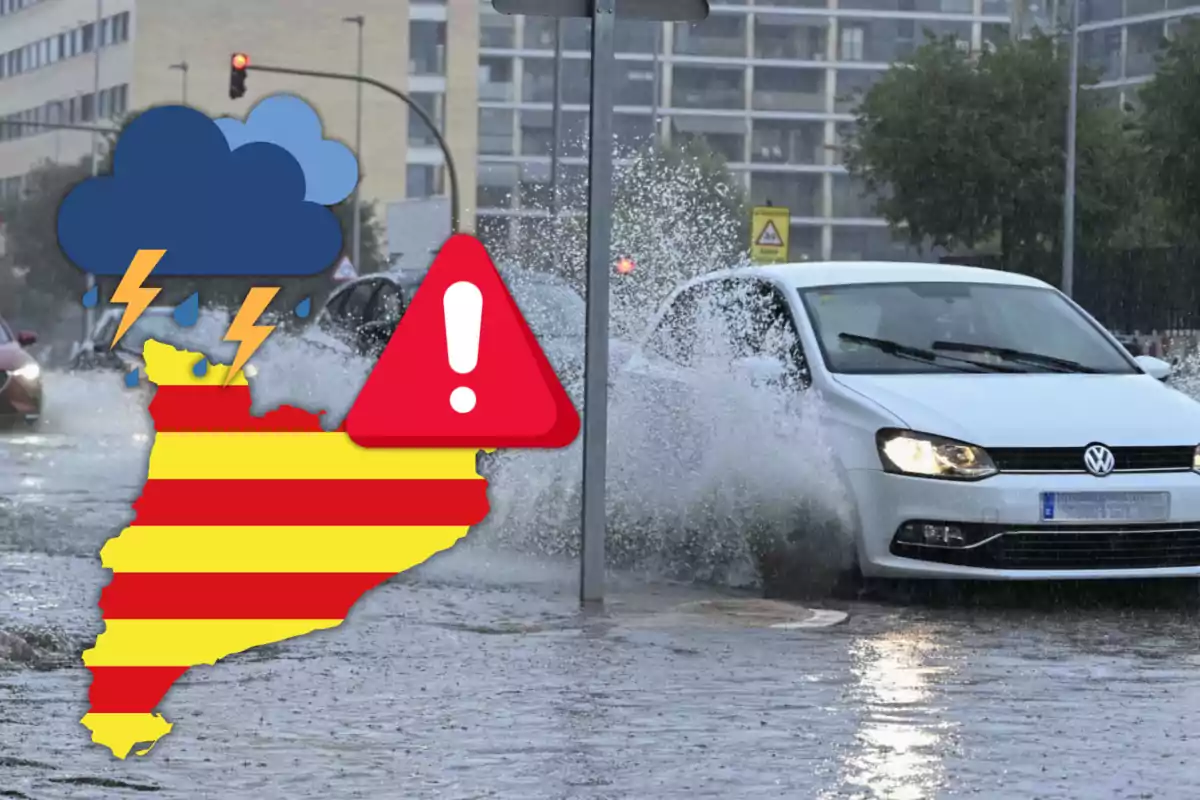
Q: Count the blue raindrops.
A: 5